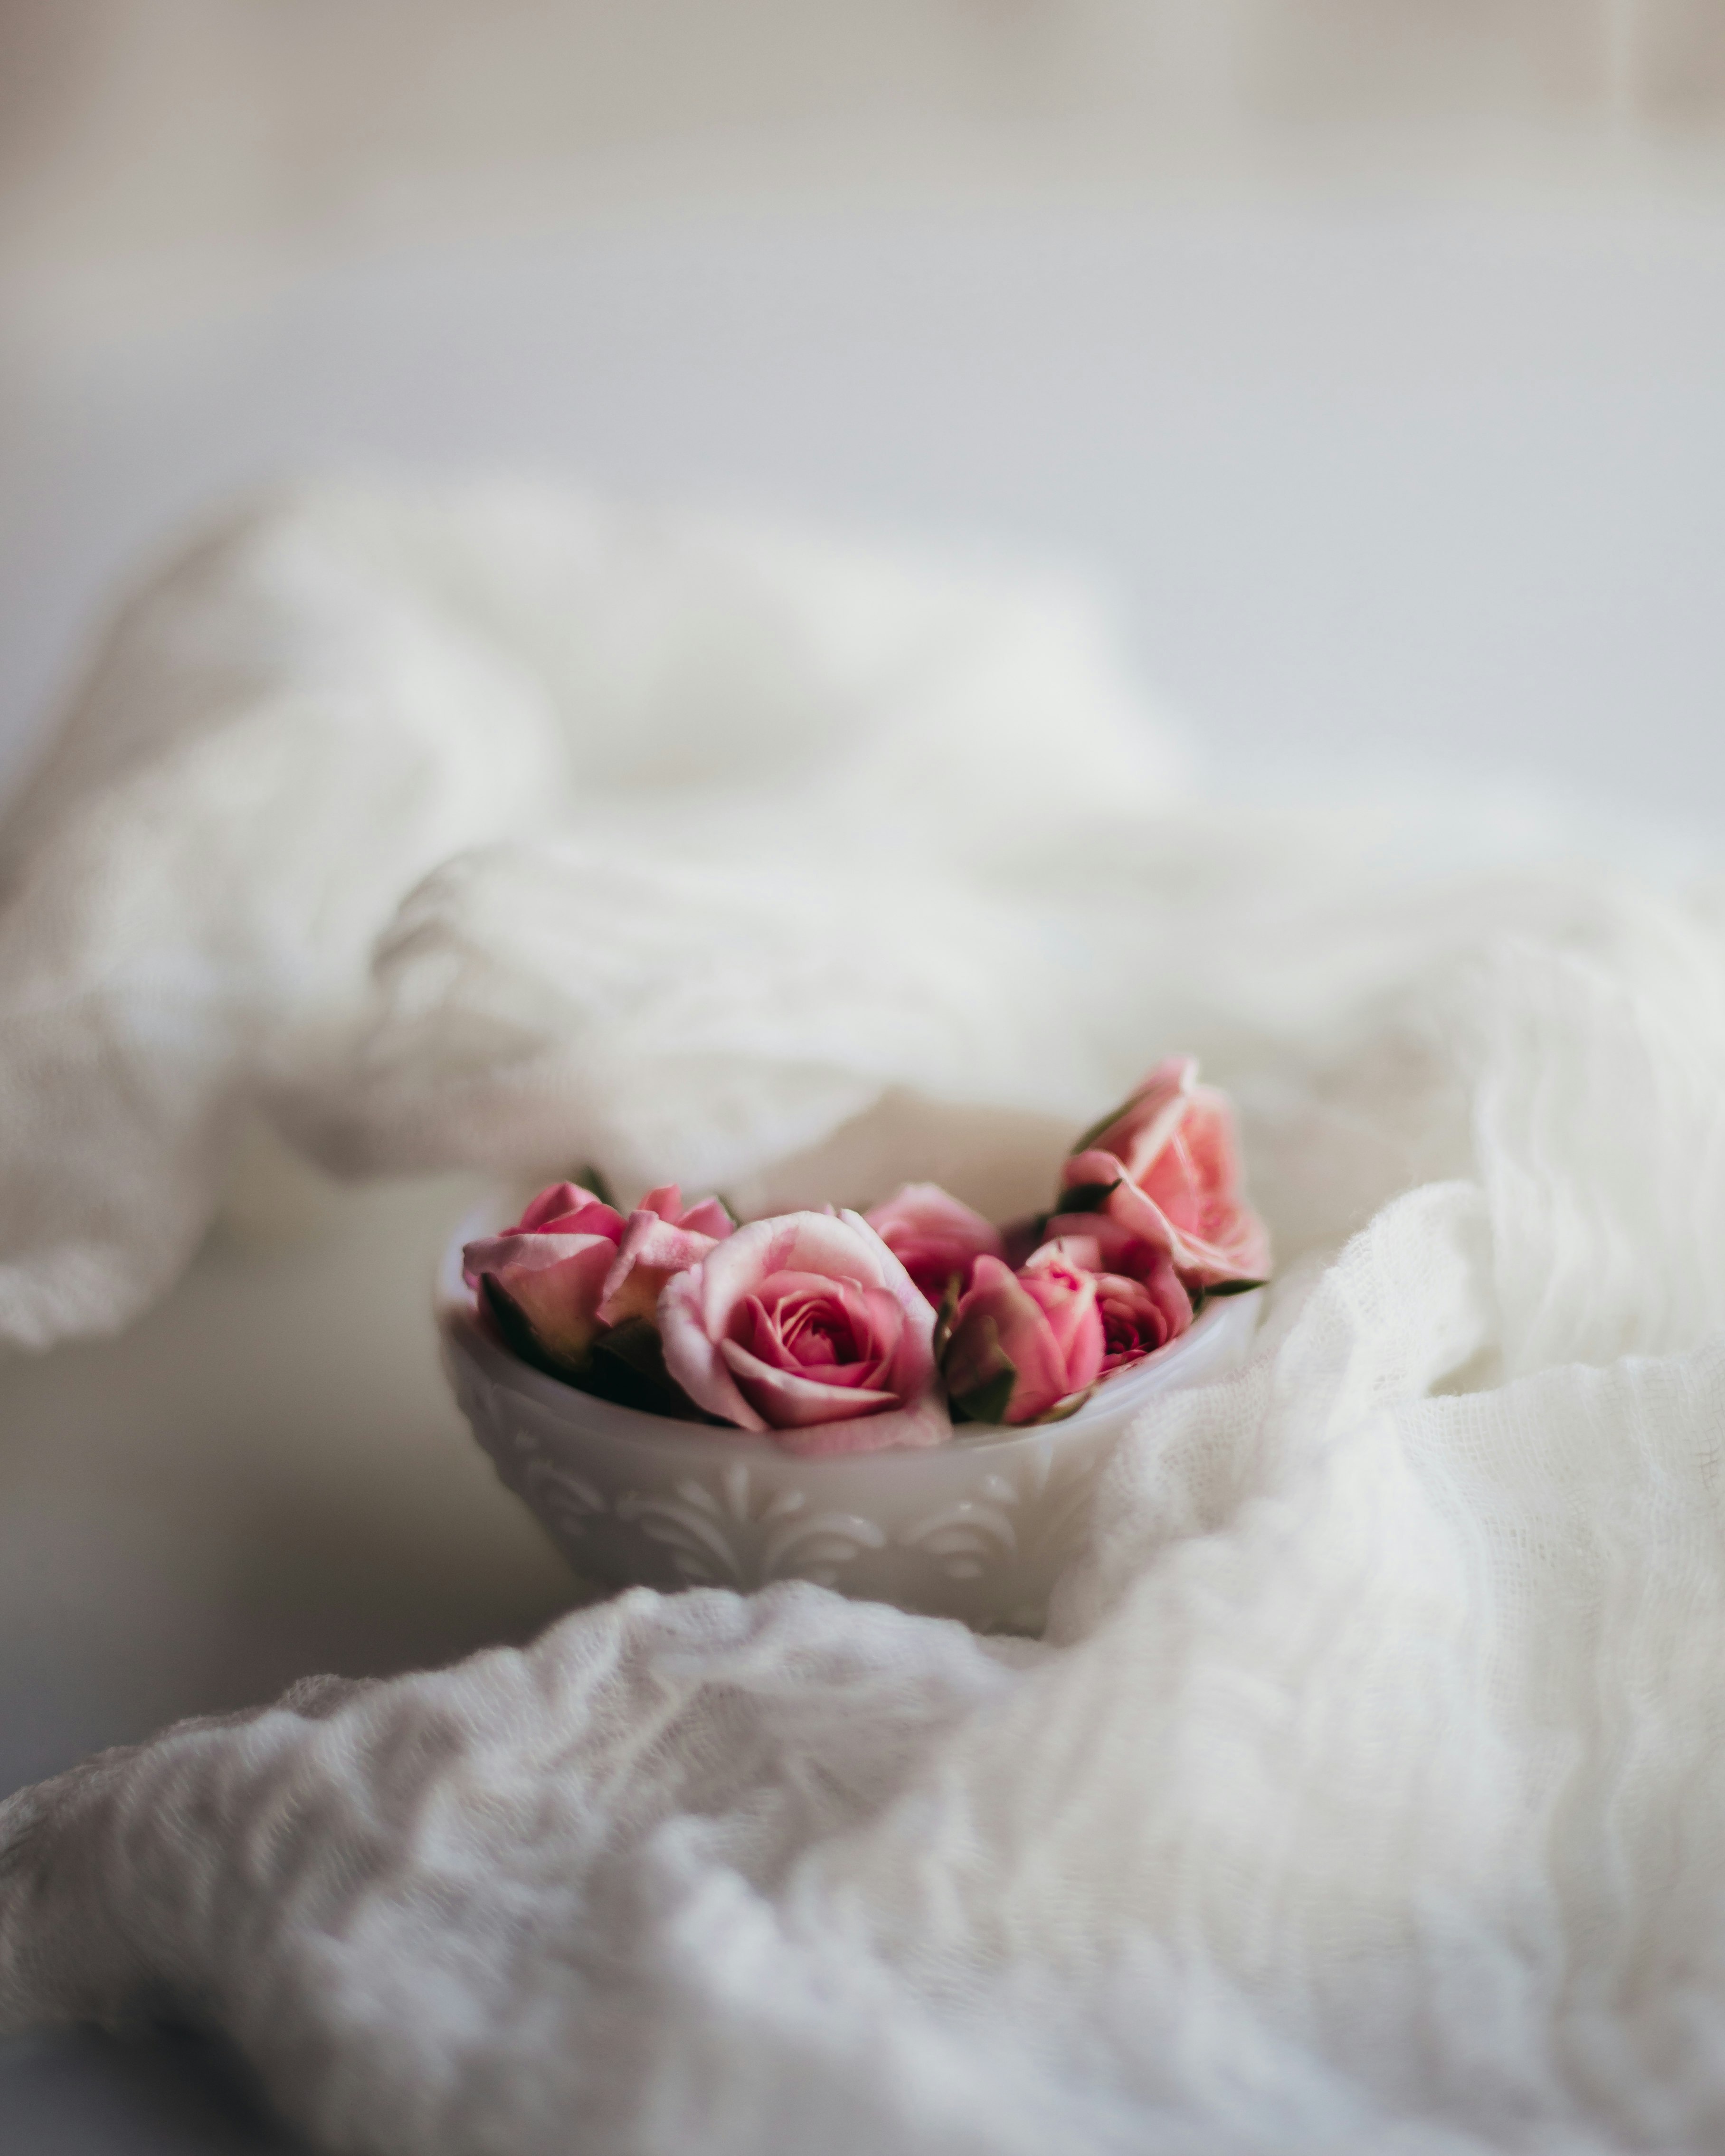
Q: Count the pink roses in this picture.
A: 7